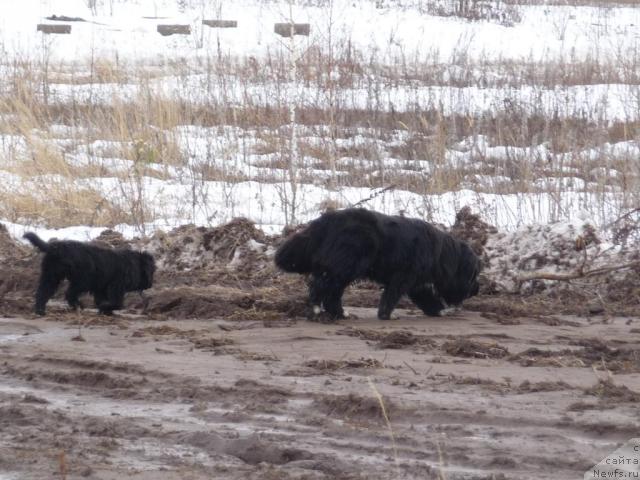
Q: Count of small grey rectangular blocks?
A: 4